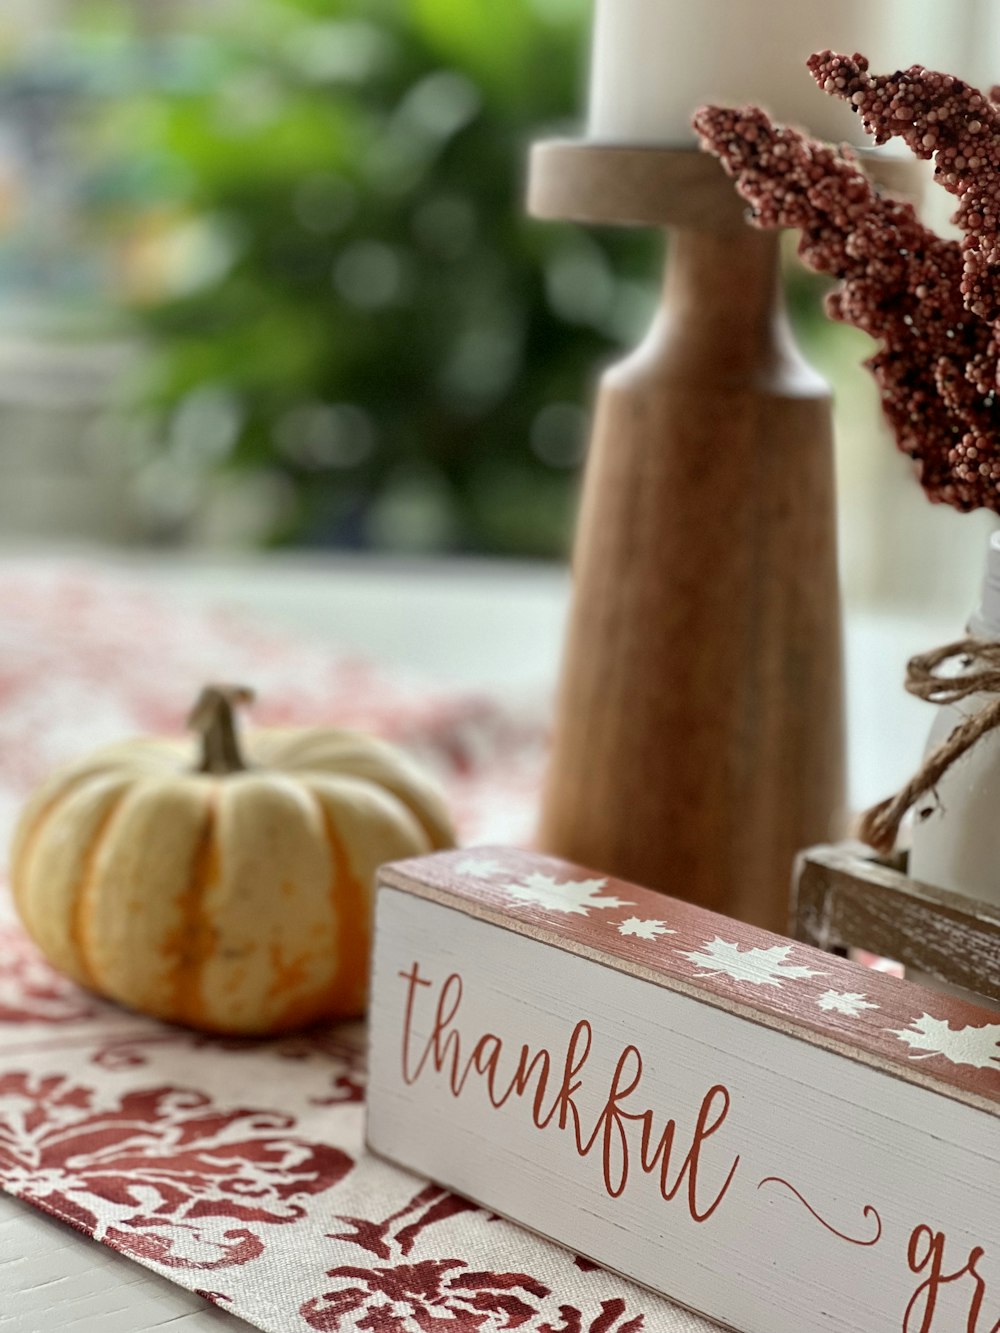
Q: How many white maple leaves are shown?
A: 6